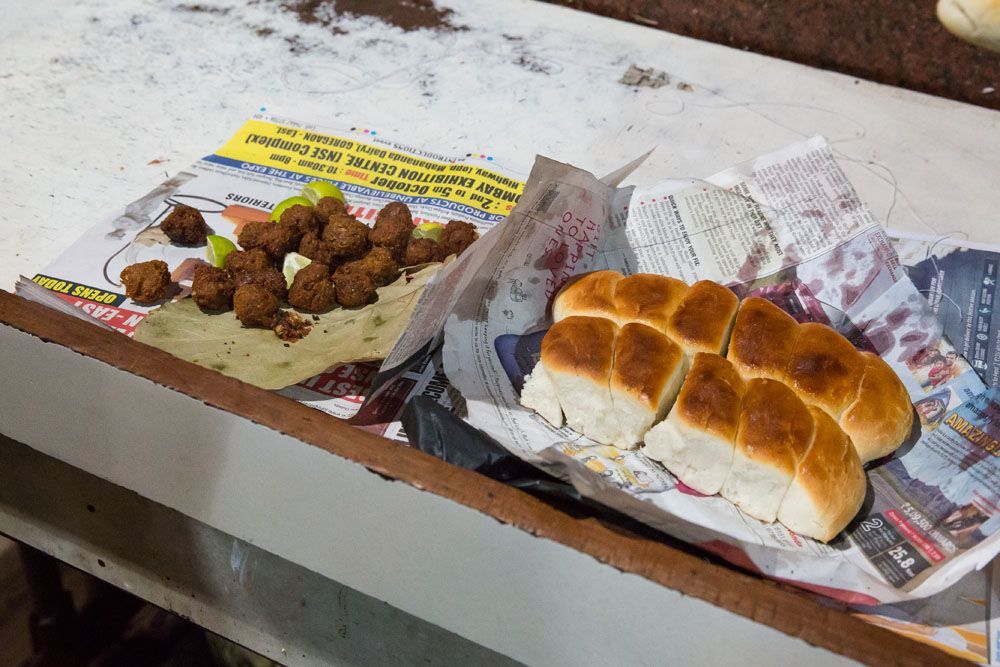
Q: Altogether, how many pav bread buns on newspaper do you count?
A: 11